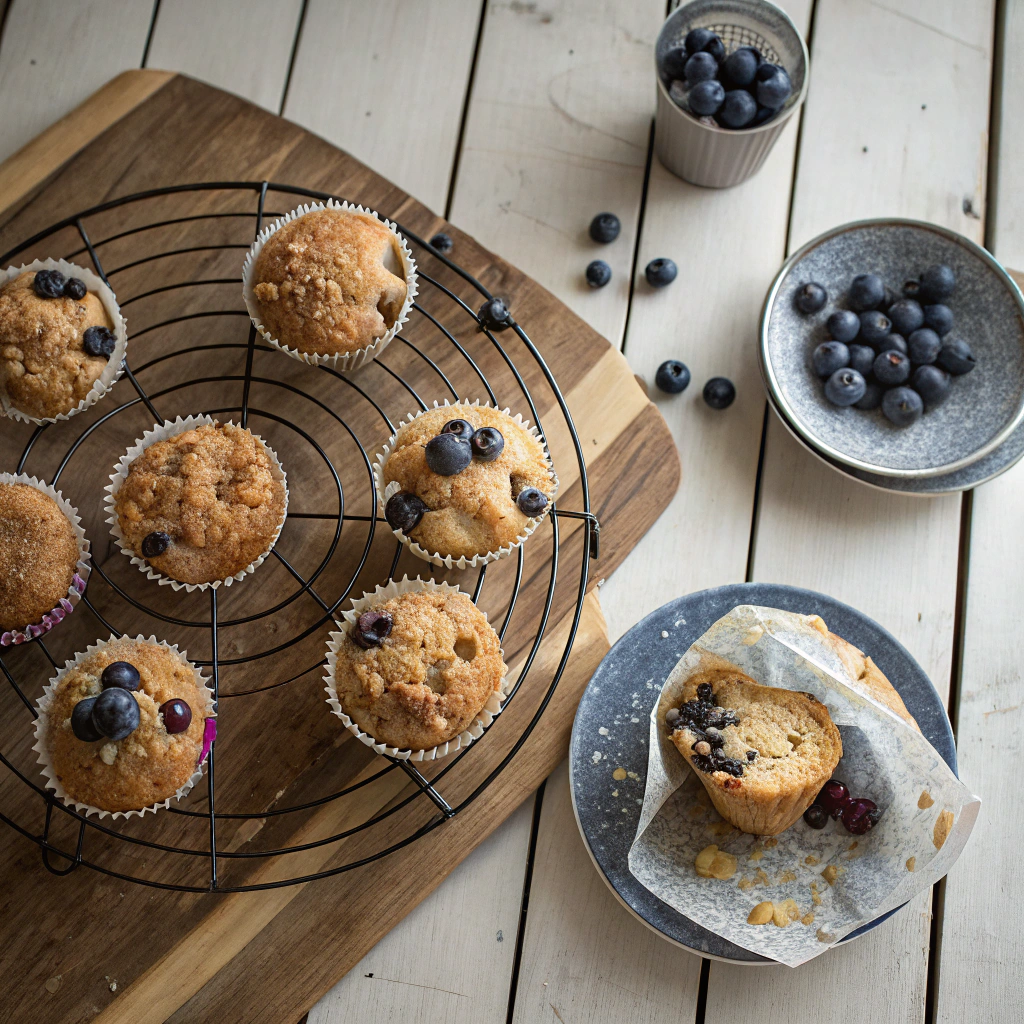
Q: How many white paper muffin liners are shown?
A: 7